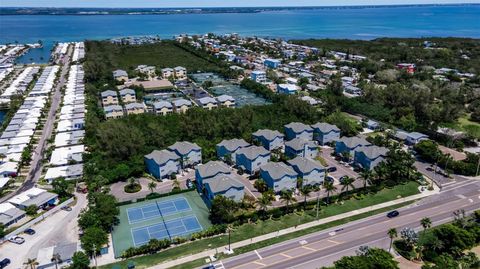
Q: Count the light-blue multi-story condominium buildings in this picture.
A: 14